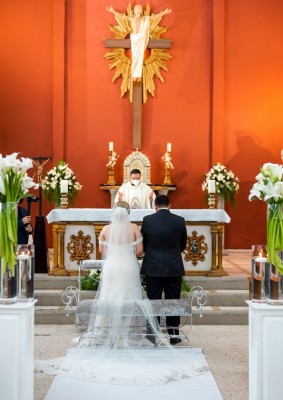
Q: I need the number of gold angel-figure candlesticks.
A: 2